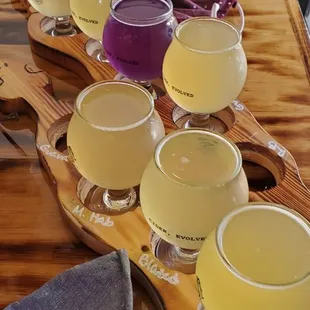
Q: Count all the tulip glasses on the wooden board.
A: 7